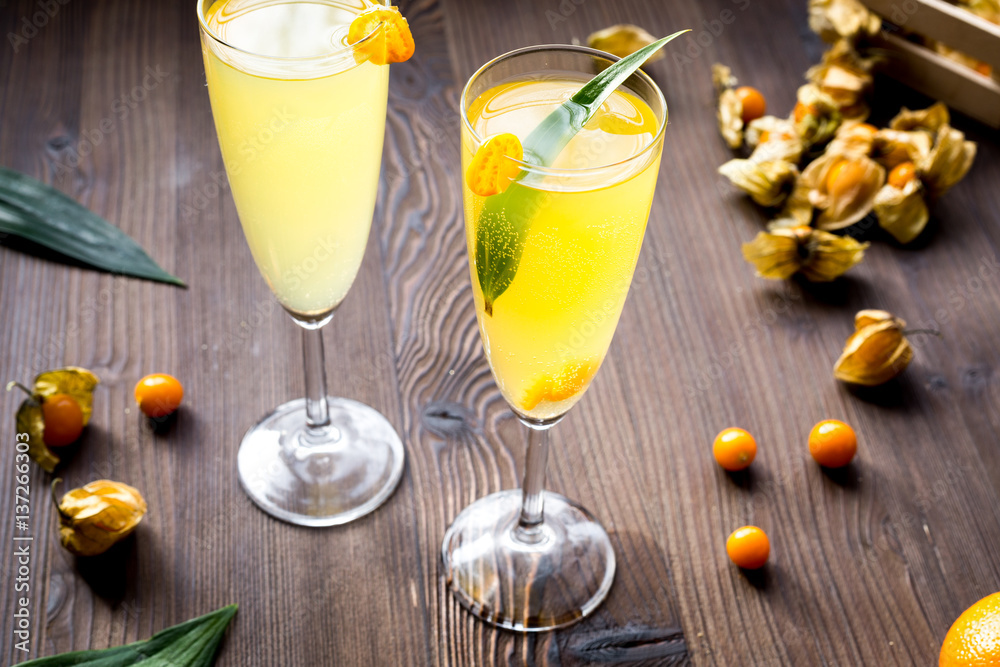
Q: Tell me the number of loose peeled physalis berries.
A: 4